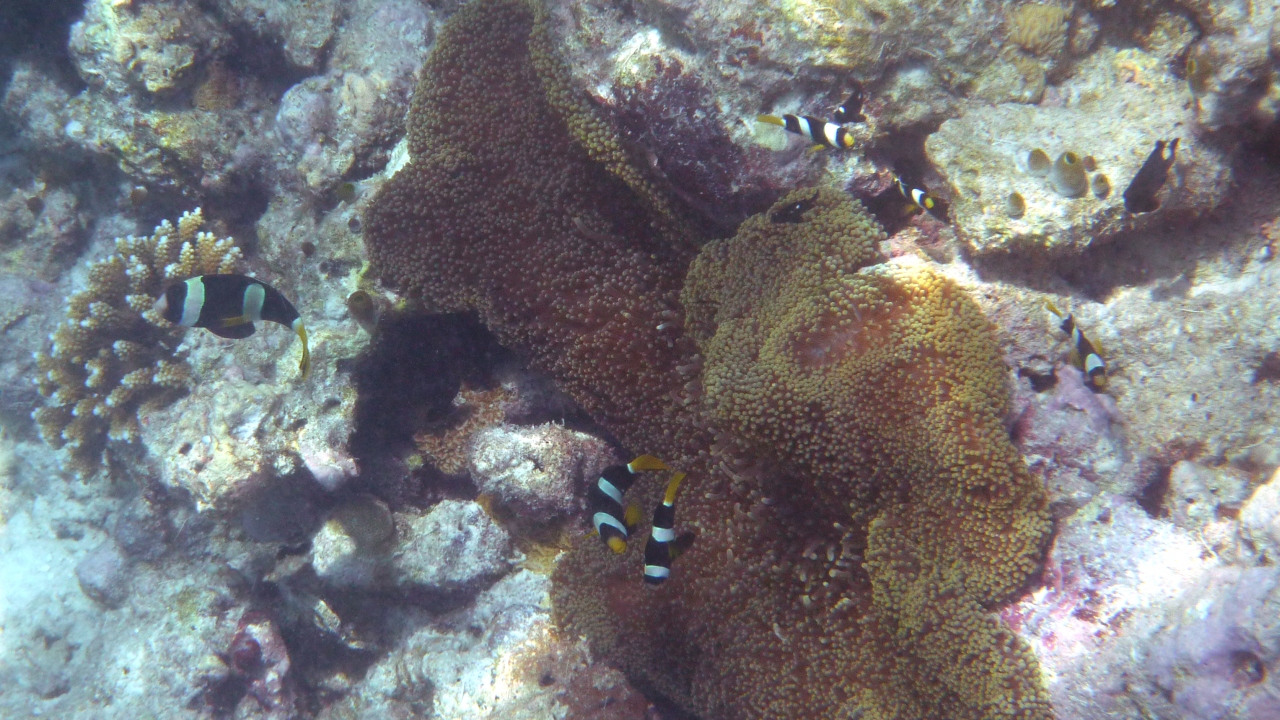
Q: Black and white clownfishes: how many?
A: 6